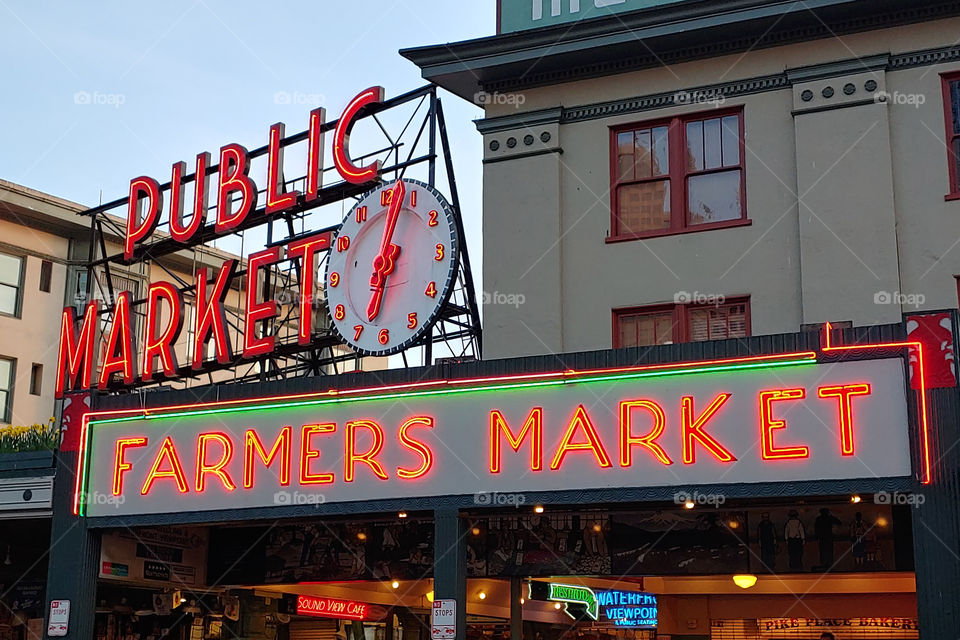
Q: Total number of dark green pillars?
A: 3